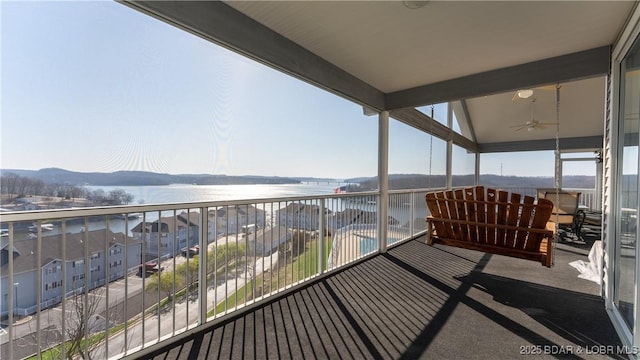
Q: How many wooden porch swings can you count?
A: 1